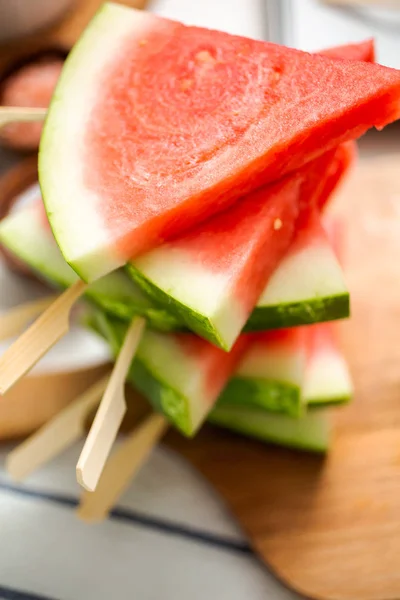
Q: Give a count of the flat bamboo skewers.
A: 6